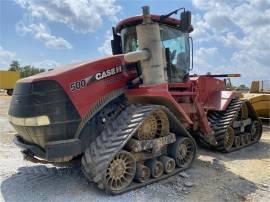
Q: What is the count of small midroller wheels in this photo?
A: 6